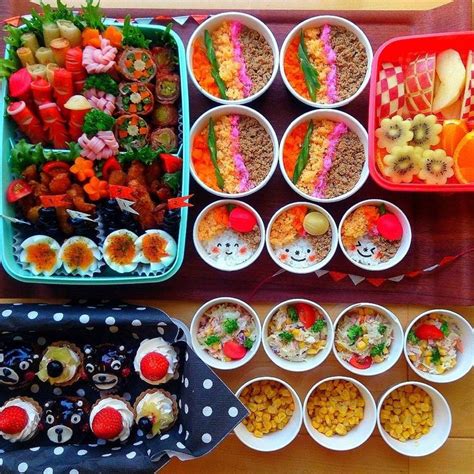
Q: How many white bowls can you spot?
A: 14